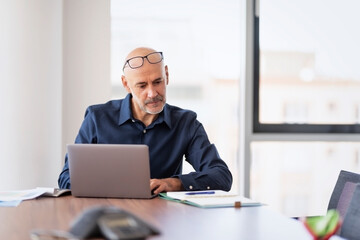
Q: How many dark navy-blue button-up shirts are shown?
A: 1